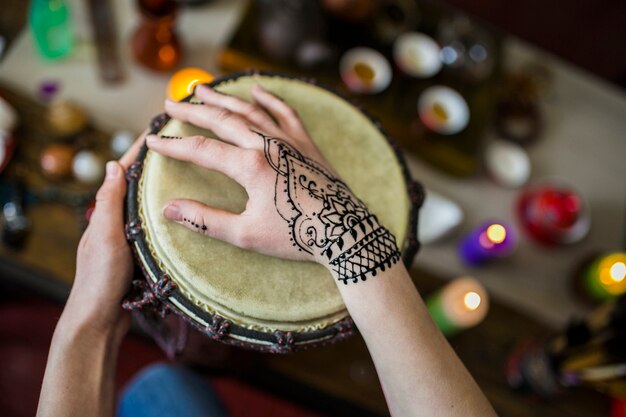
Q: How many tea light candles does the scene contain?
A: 4